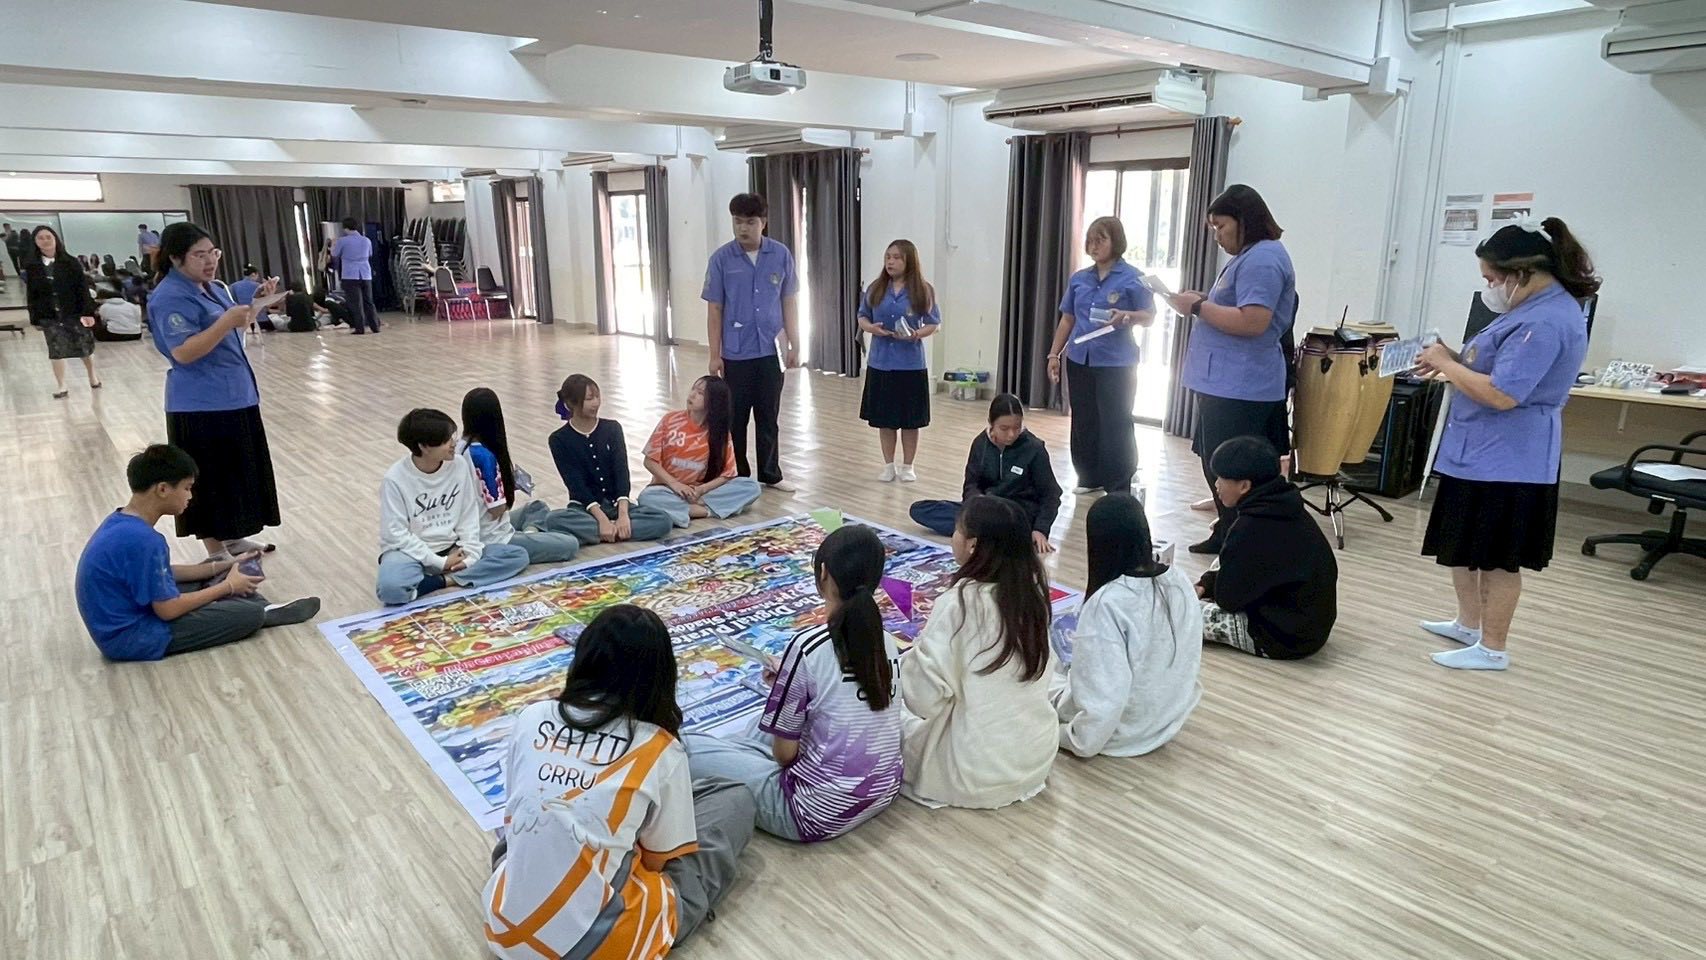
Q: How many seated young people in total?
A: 11